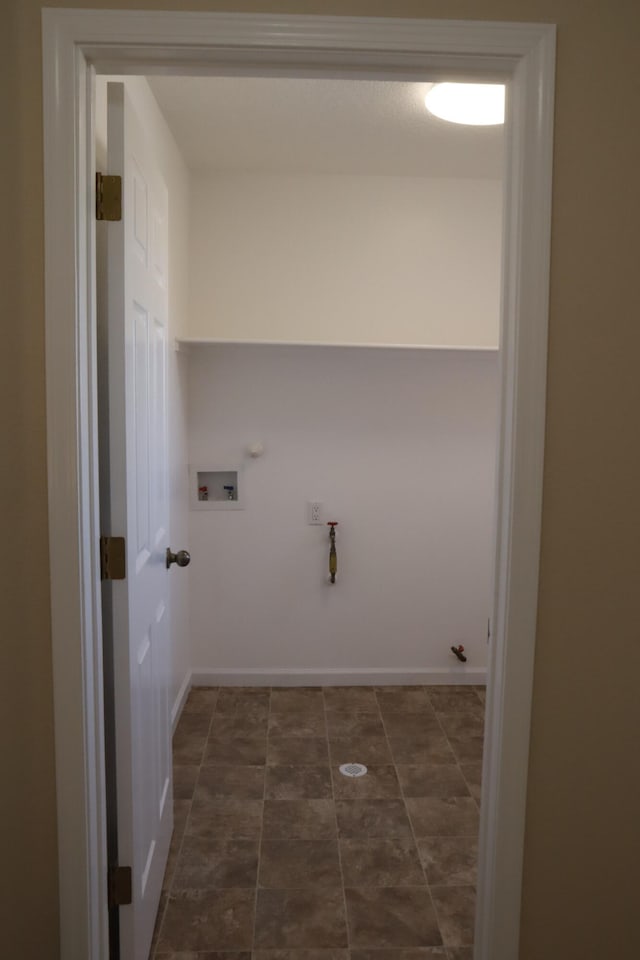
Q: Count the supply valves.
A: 4